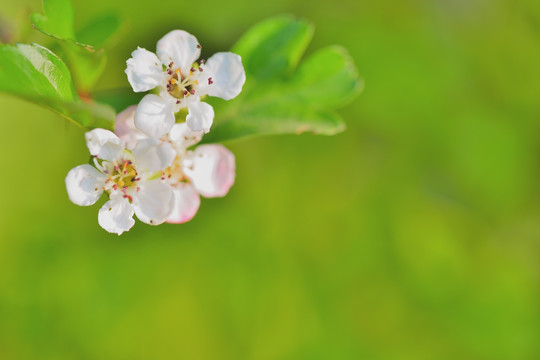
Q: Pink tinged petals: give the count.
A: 3